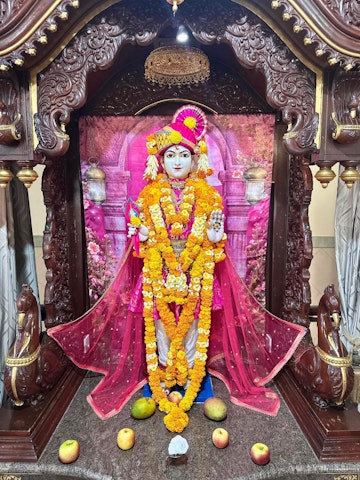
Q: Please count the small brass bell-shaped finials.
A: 4